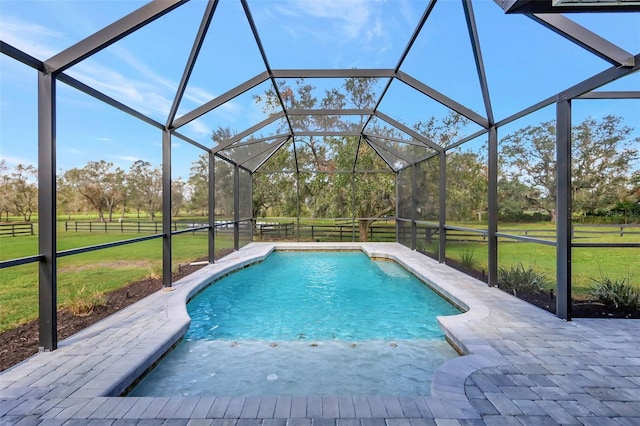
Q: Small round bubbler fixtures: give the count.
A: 1